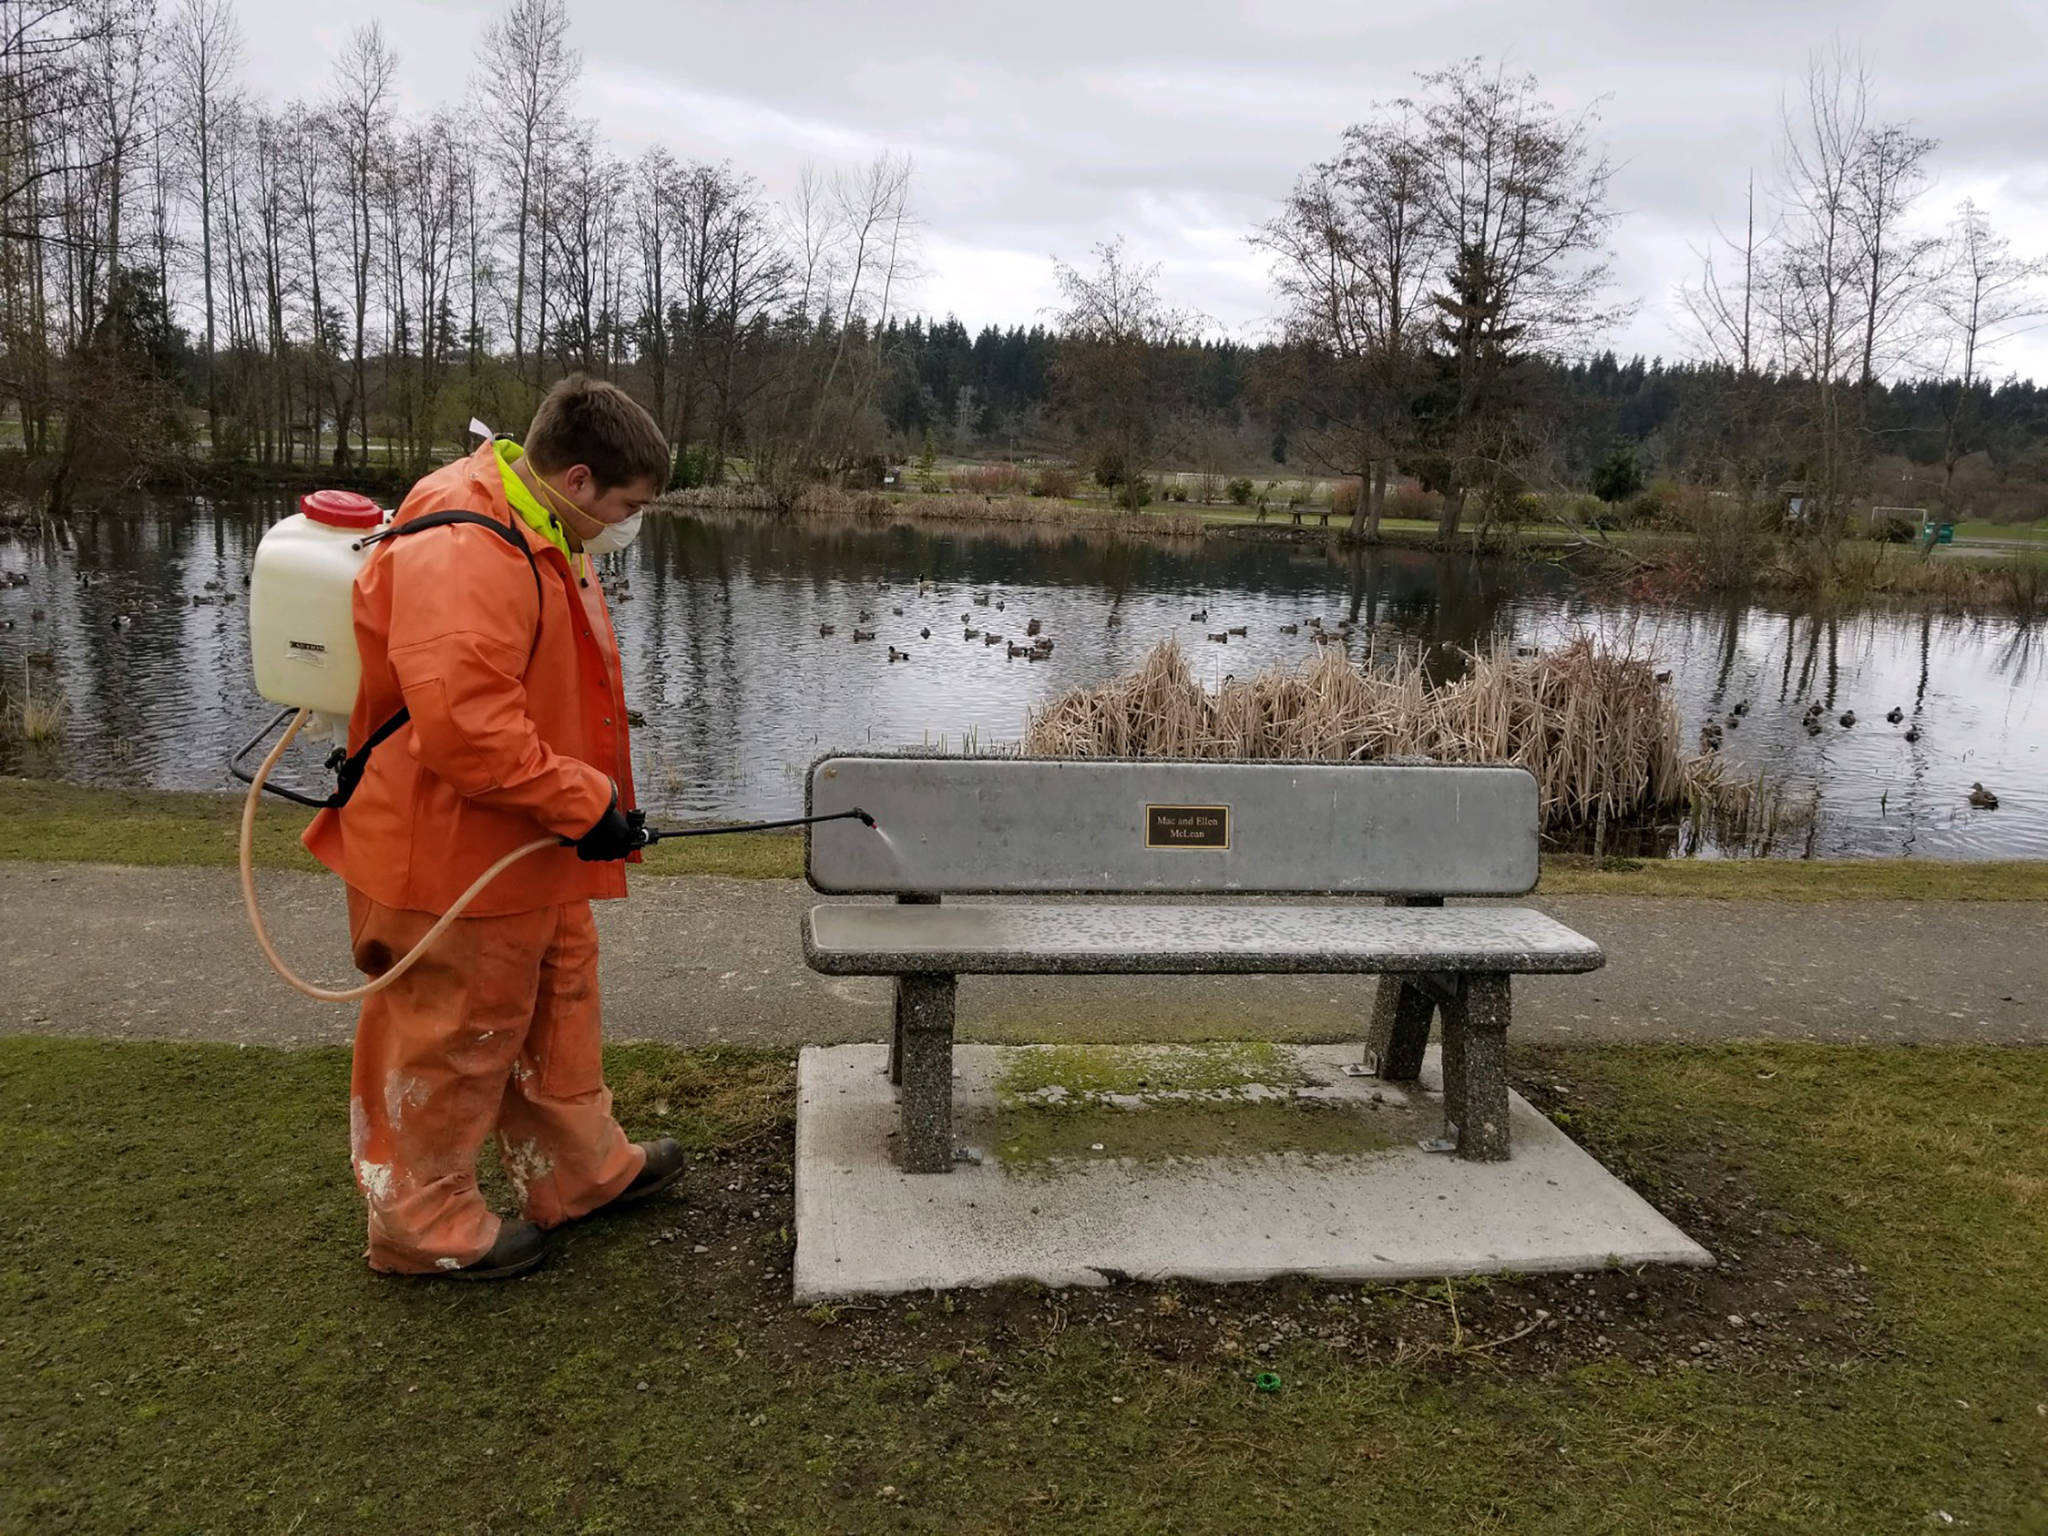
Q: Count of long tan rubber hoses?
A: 1